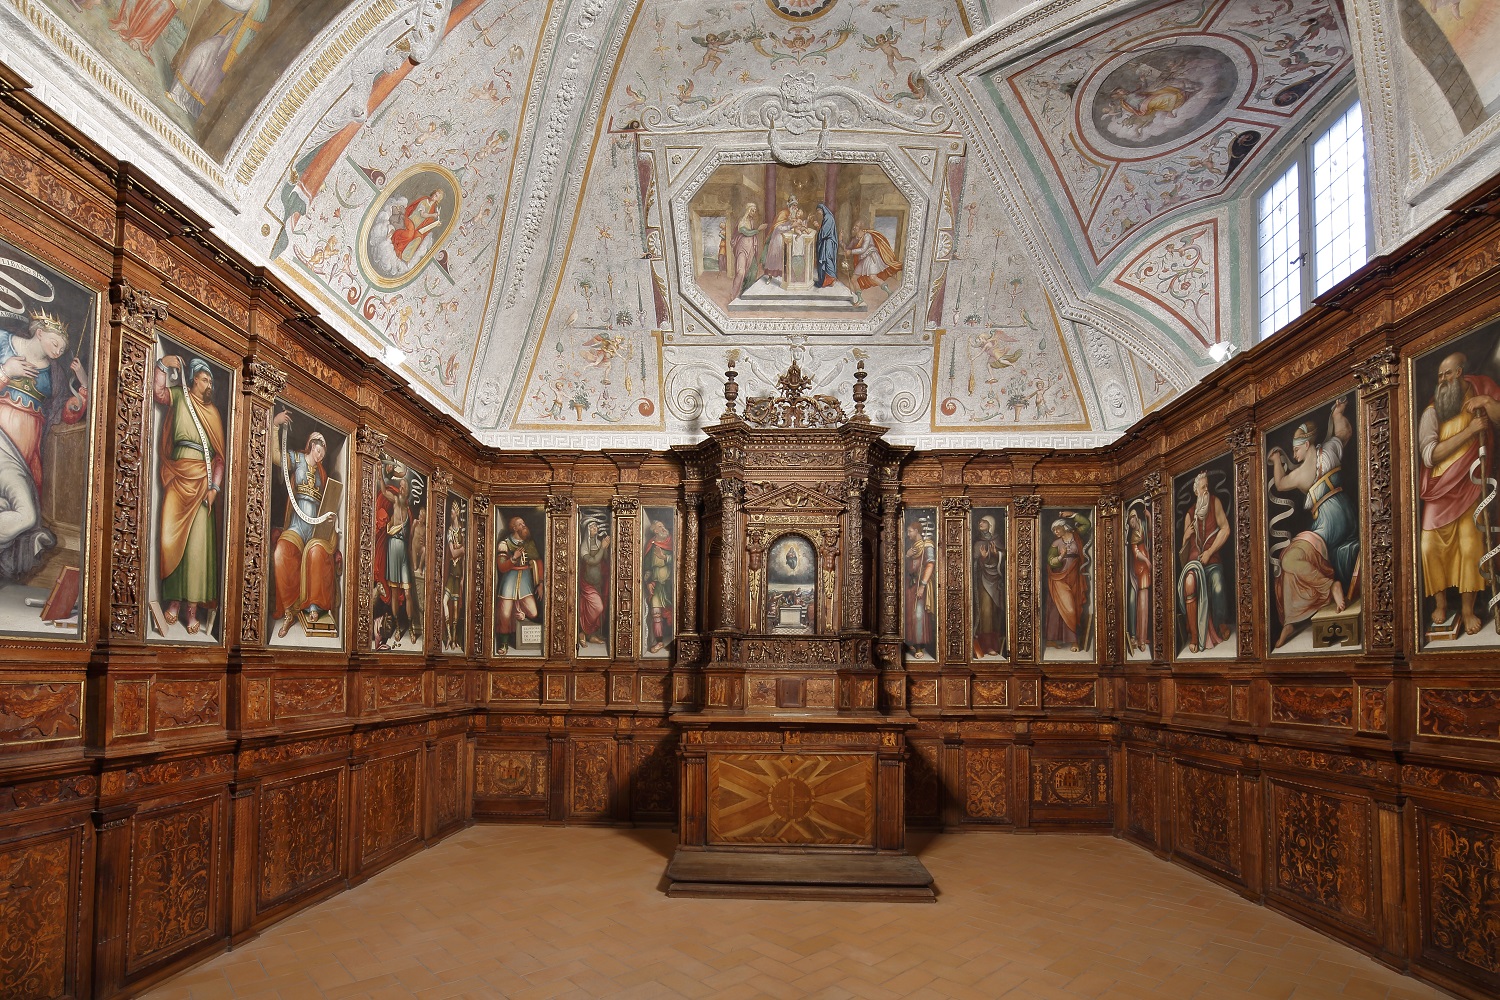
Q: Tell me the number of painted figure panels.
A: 15